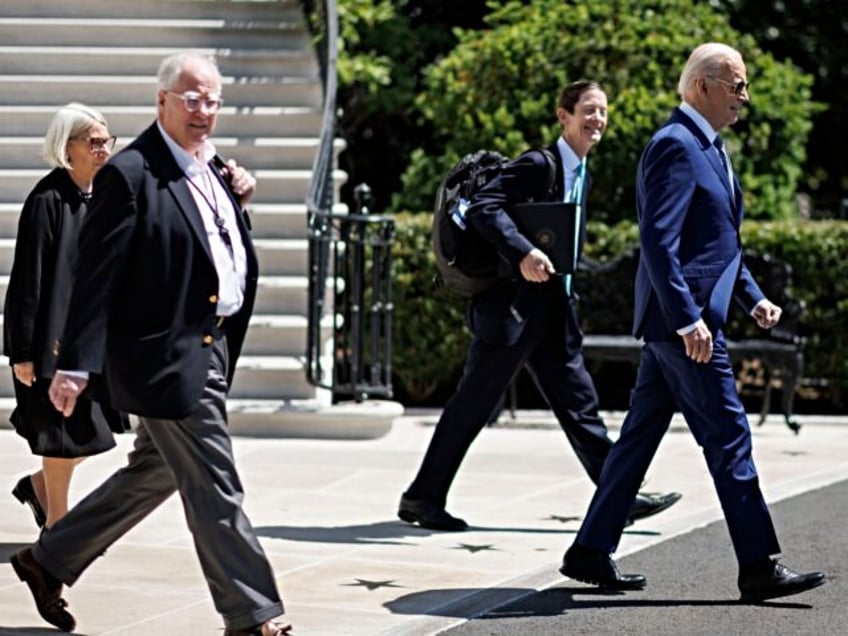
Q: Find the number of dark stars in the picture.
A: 3